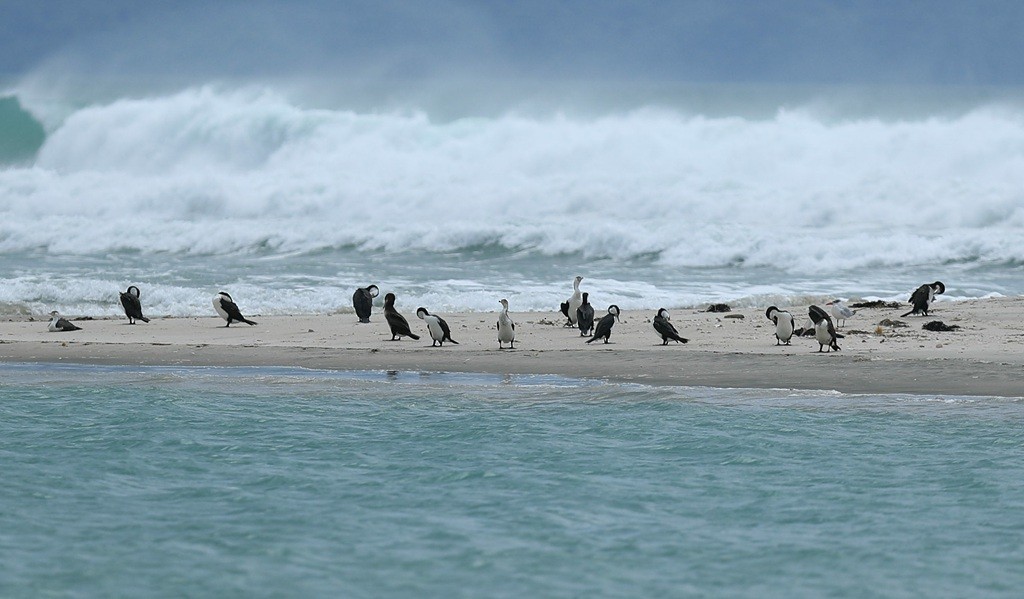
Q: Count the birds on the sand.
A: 15